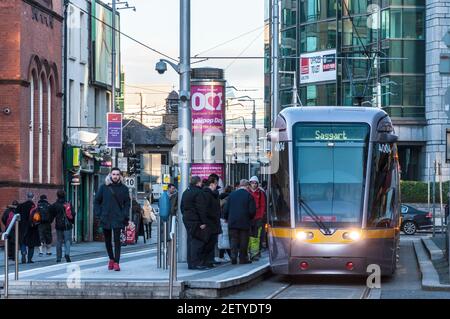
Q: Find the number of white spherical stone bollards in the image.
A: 0